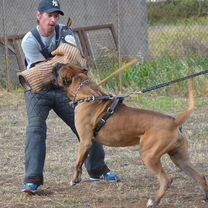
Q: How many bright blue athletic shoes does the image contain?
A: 2